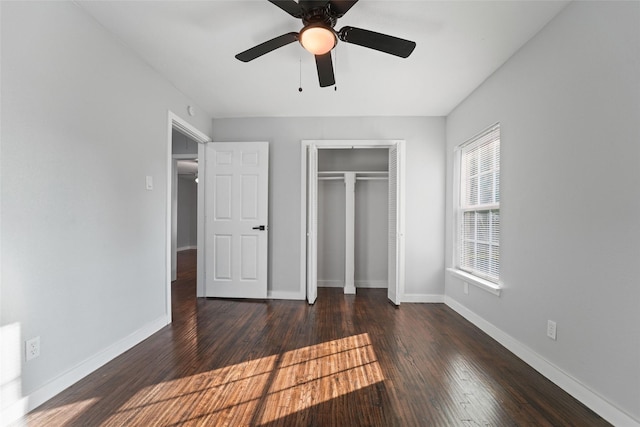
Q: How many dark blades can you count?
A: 5